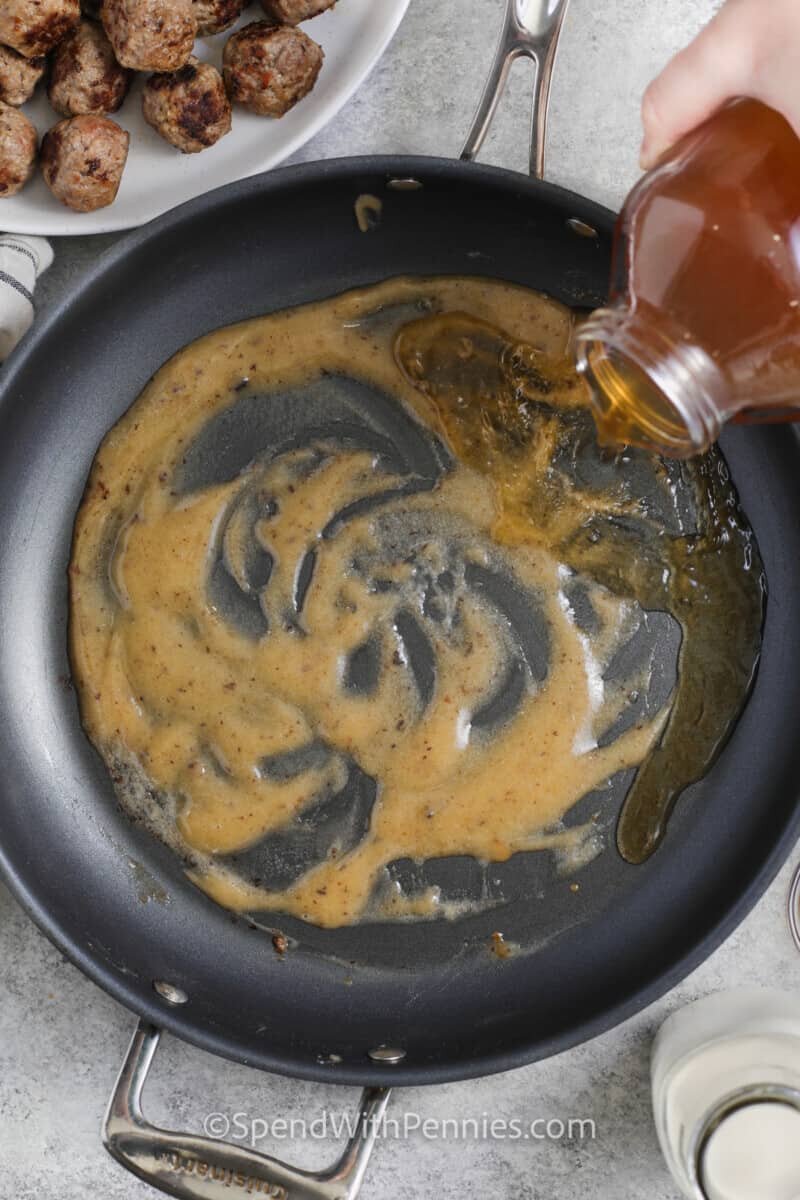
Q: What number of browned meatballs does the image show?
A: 10